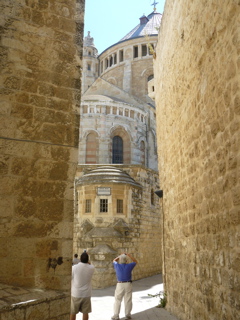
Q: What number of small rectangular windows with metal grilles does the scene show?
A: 3